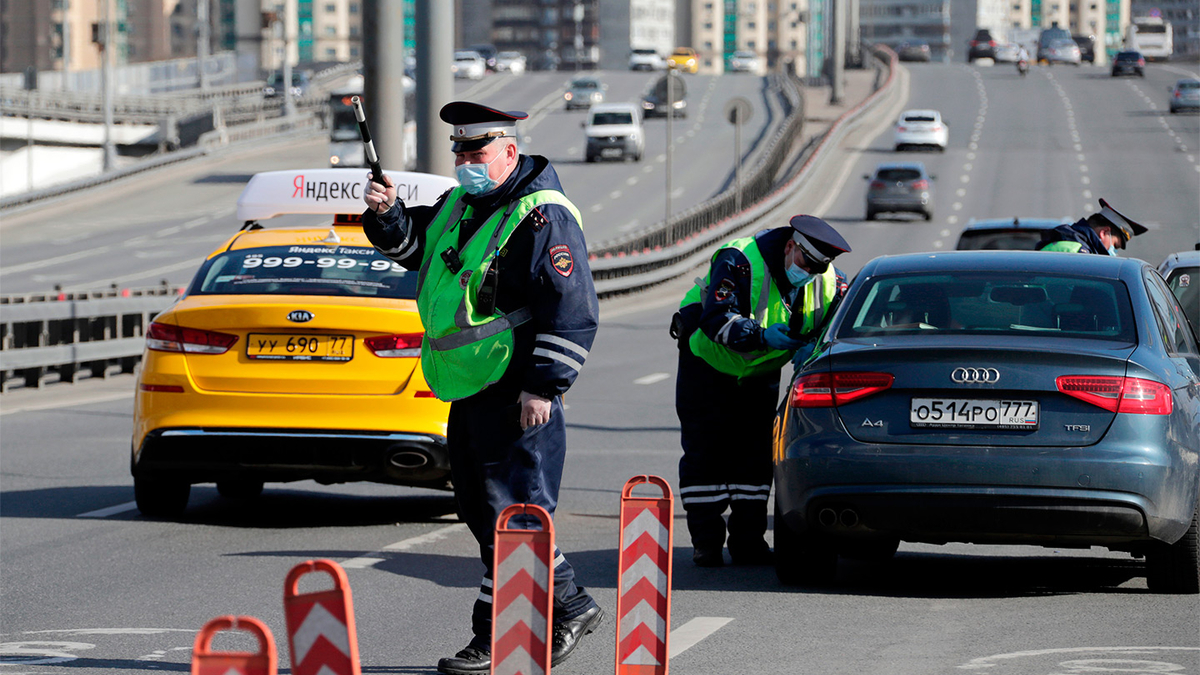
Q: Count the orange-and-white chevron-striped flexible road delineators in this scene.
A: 4